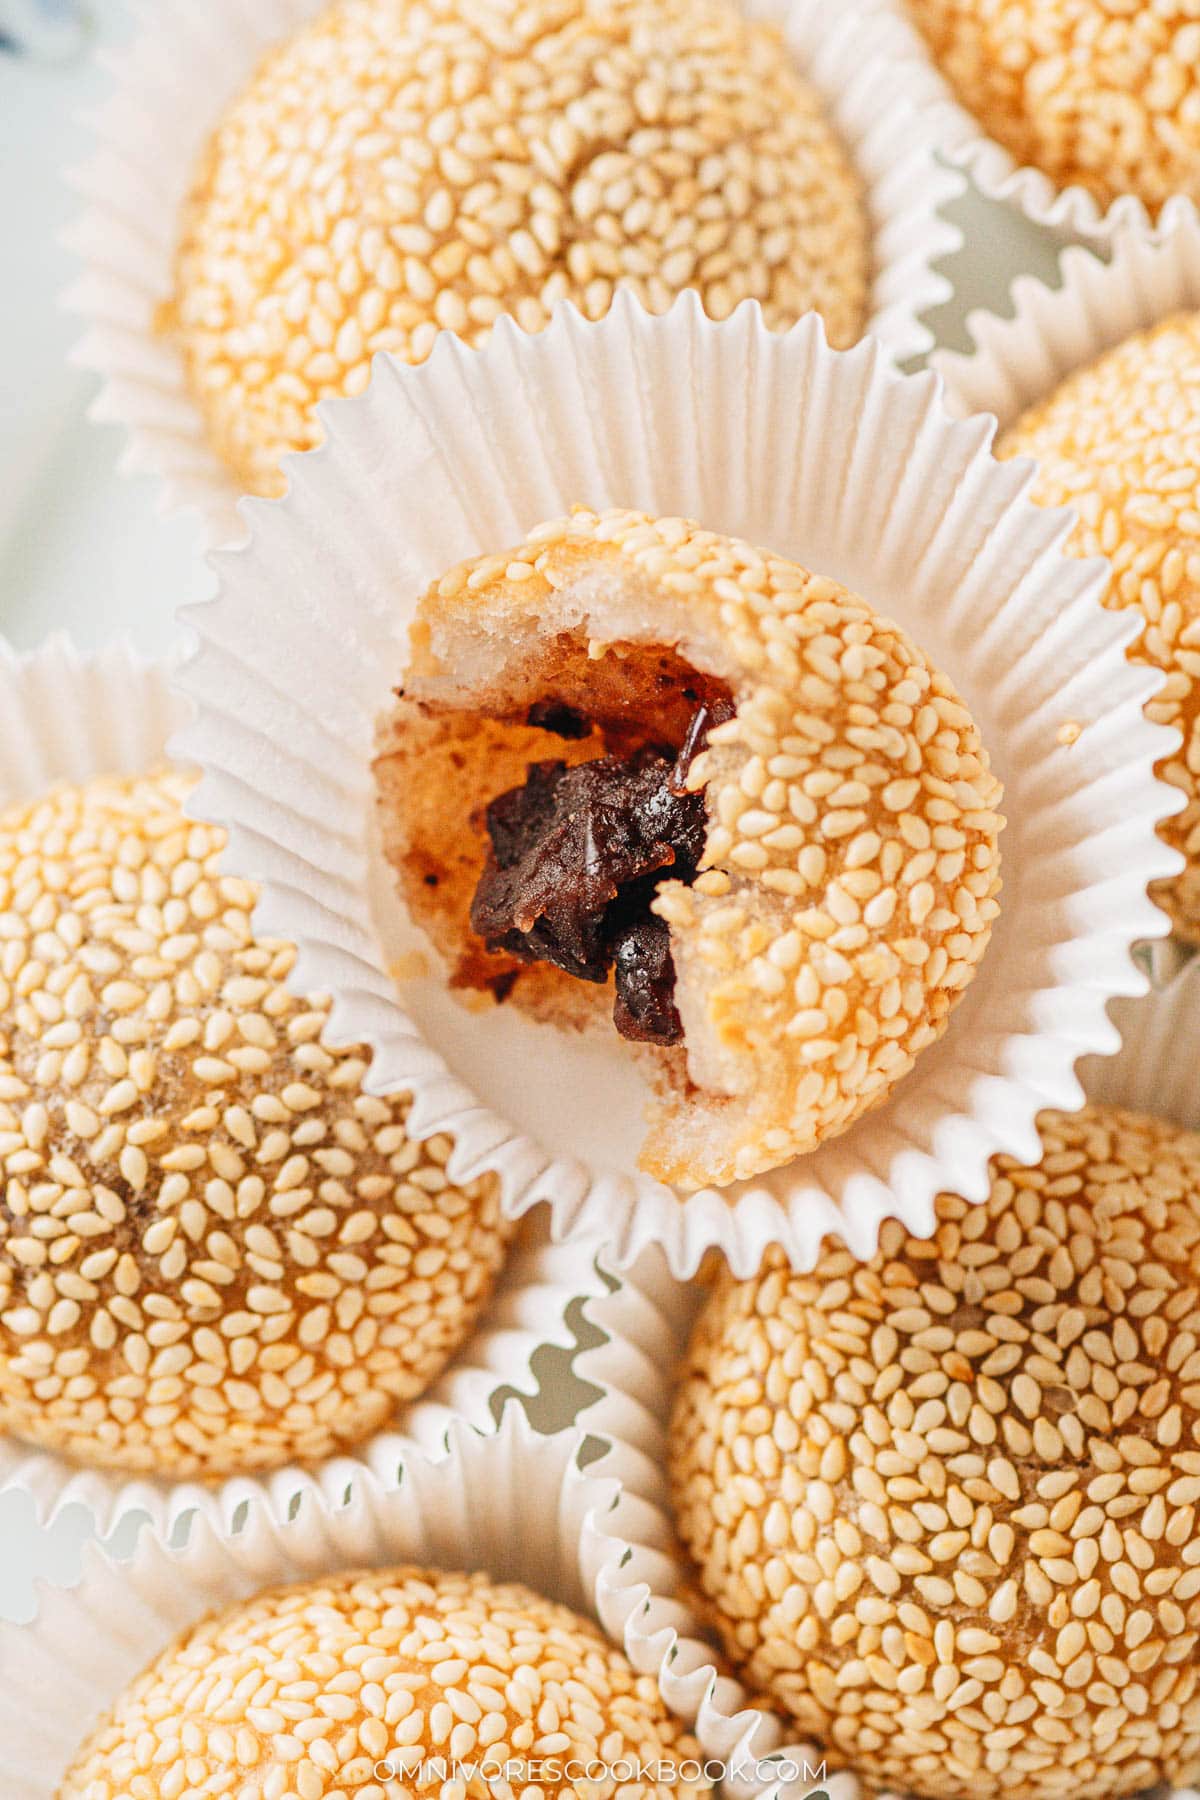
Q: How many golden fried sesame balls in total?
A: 7